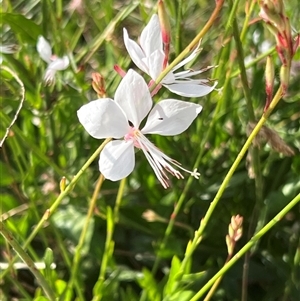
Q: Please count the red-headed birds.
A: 0